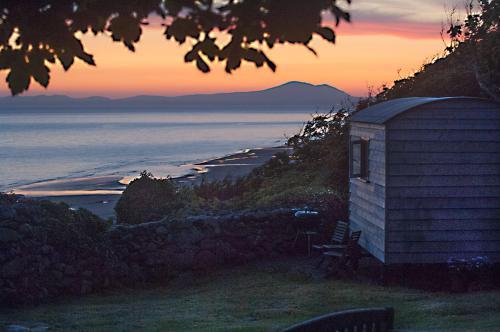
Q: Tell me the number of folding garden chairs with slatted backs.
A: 2